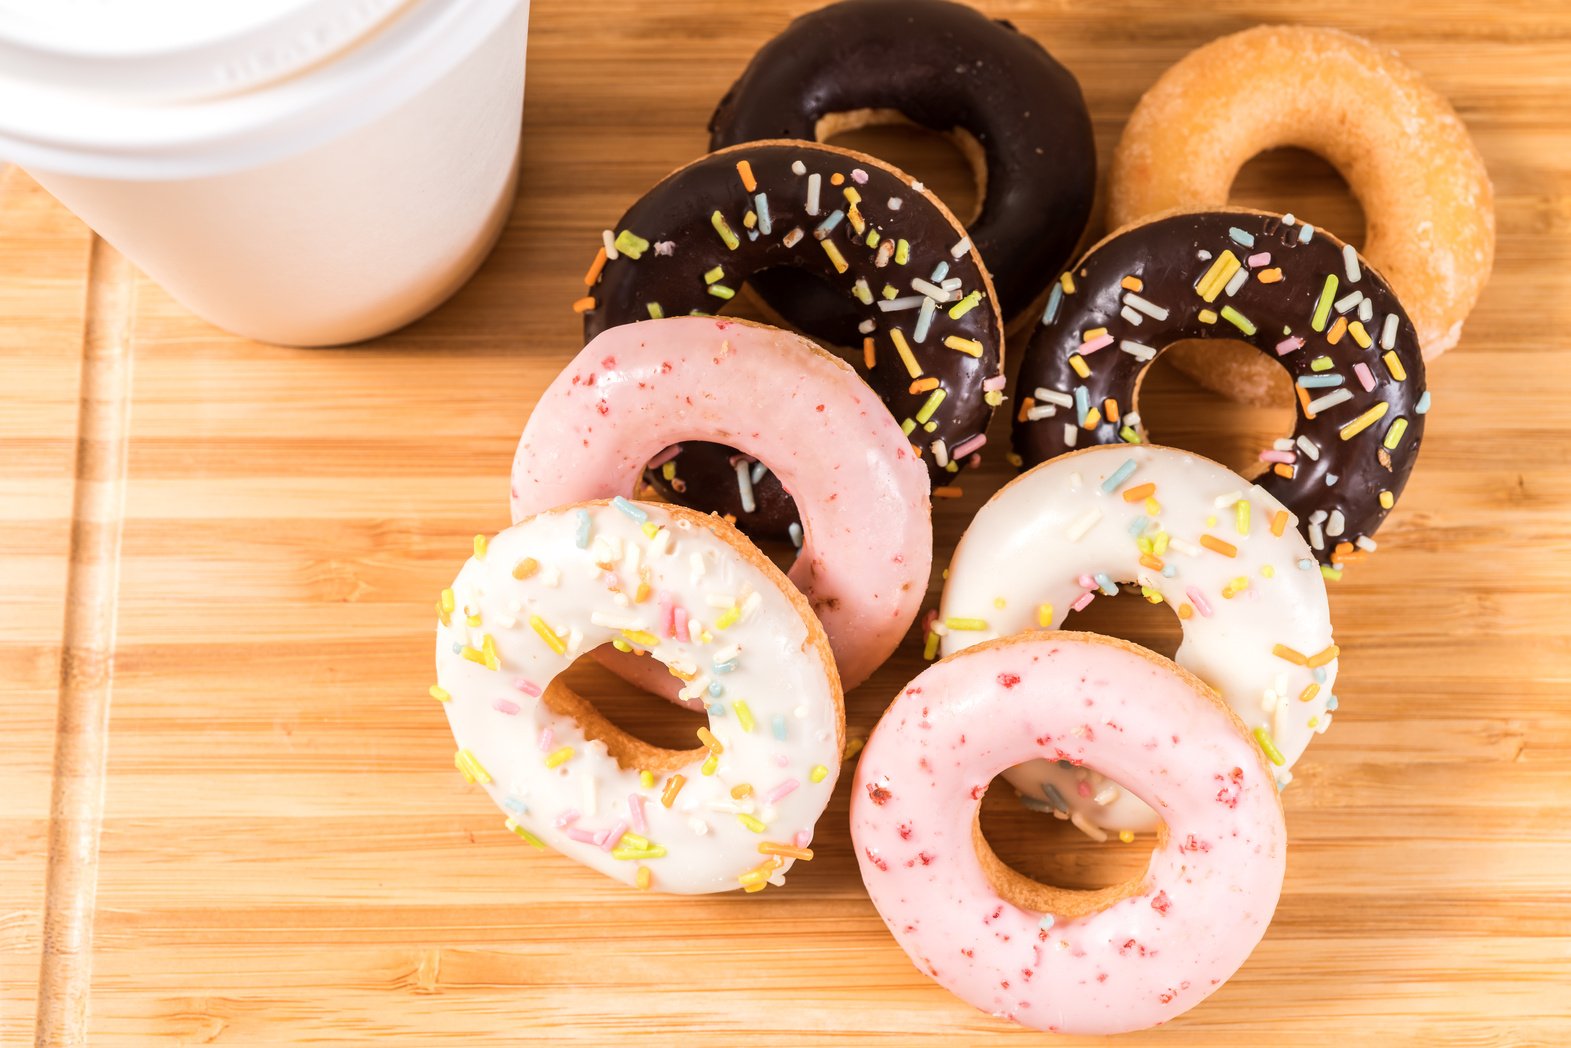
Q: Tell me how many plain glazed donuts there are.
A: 1